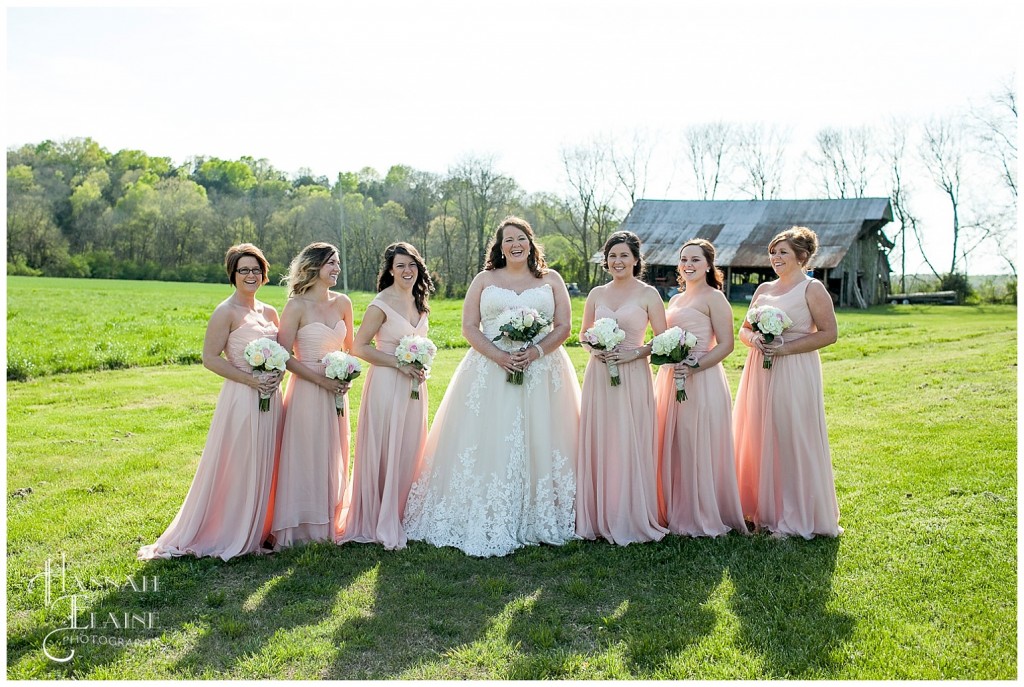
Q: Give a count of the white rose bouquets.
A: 7